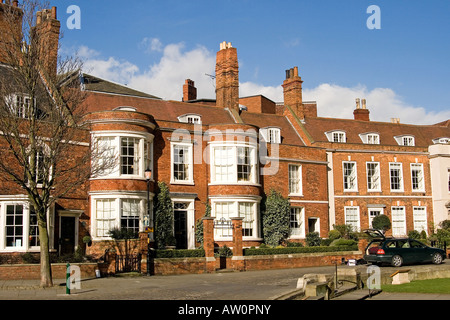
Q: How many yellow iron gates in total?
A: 0